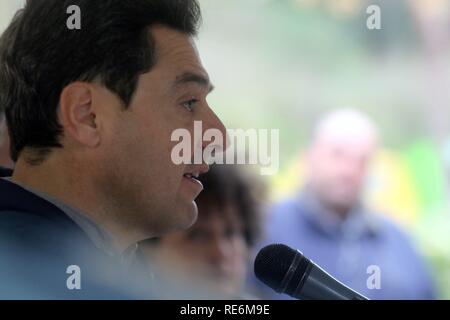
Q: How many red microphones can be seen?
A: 0